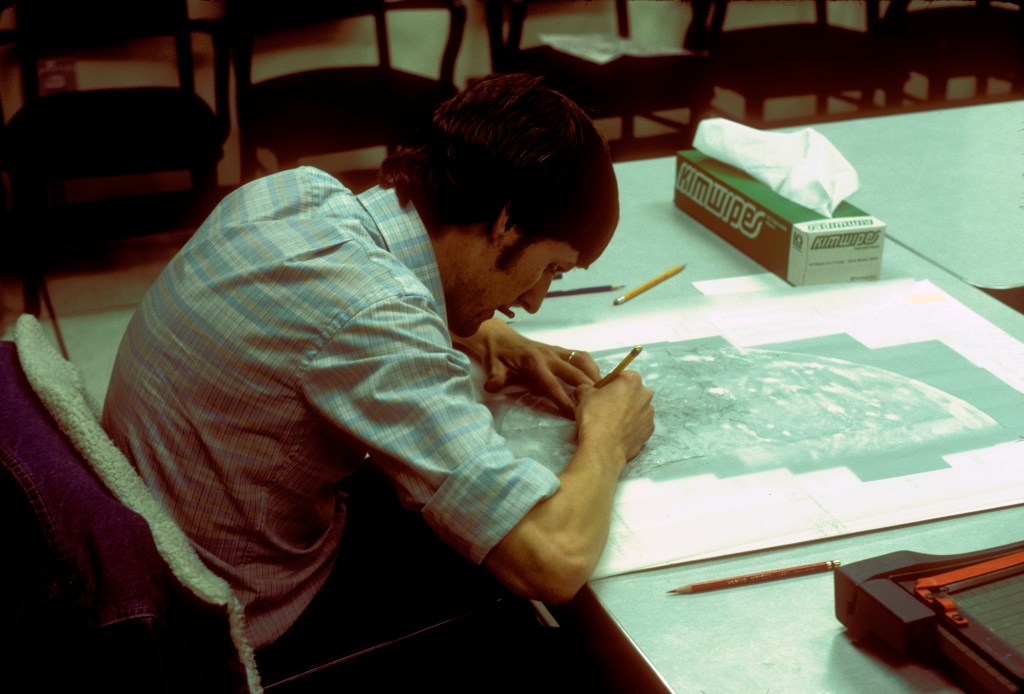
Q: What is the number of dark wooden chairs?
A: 5